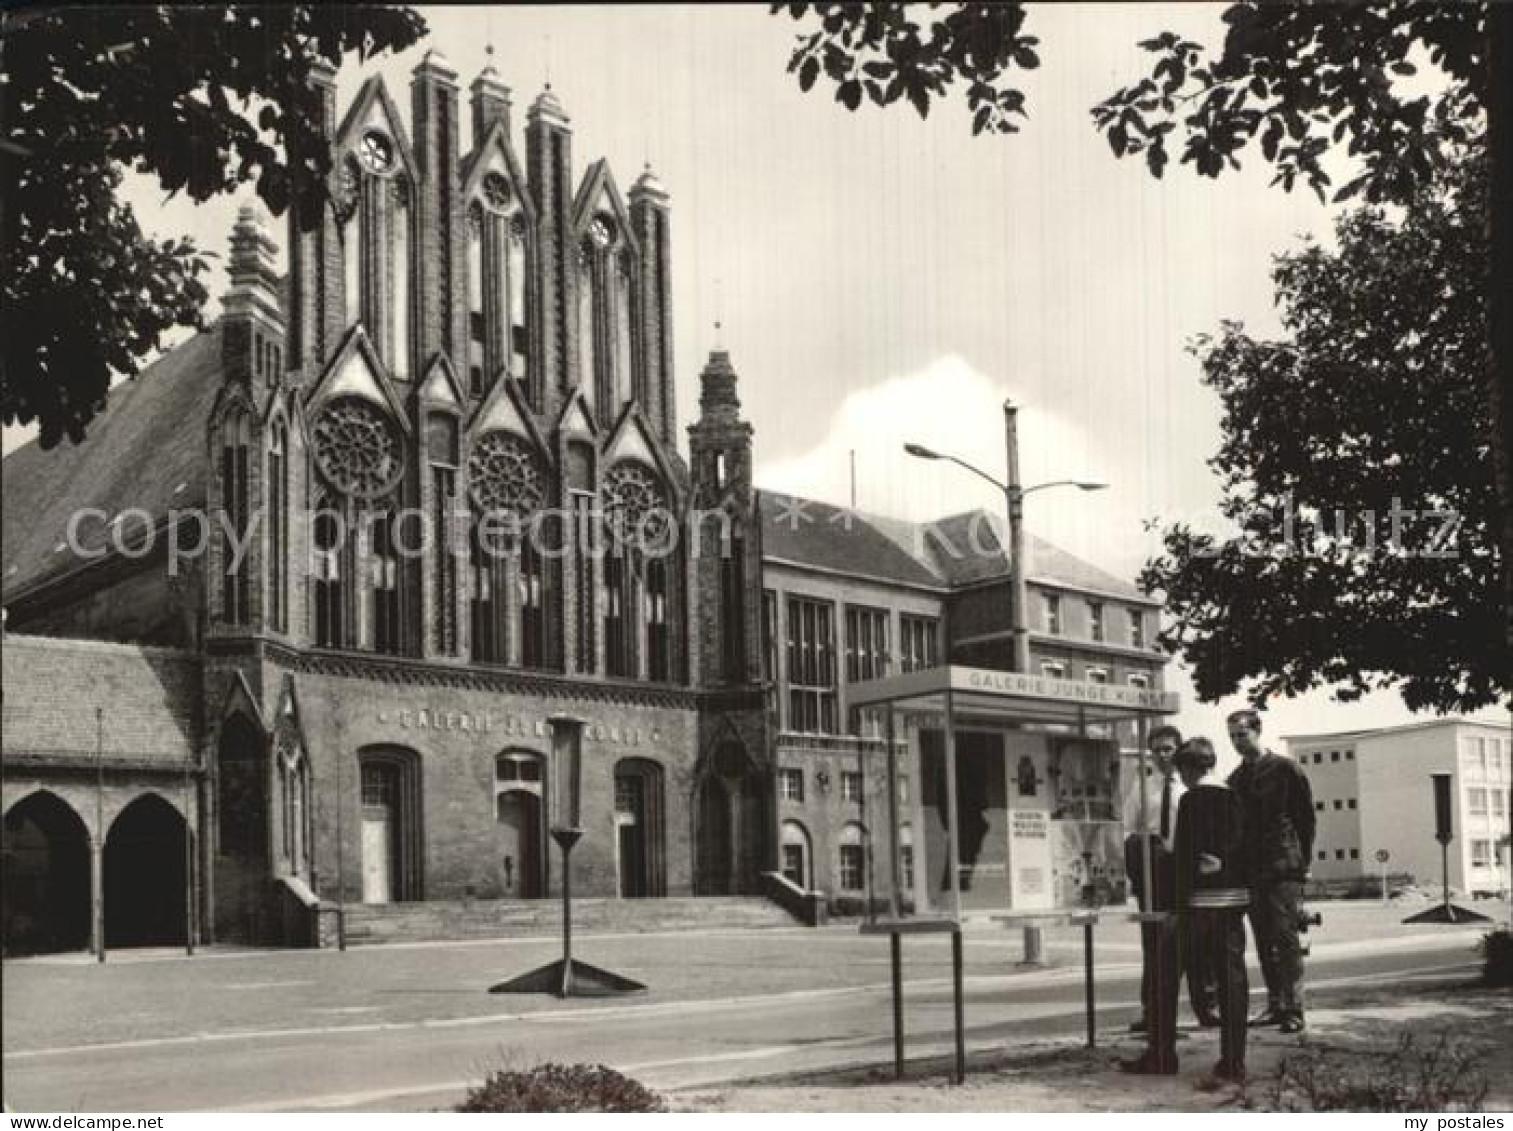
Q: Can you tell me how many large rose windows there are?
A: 3